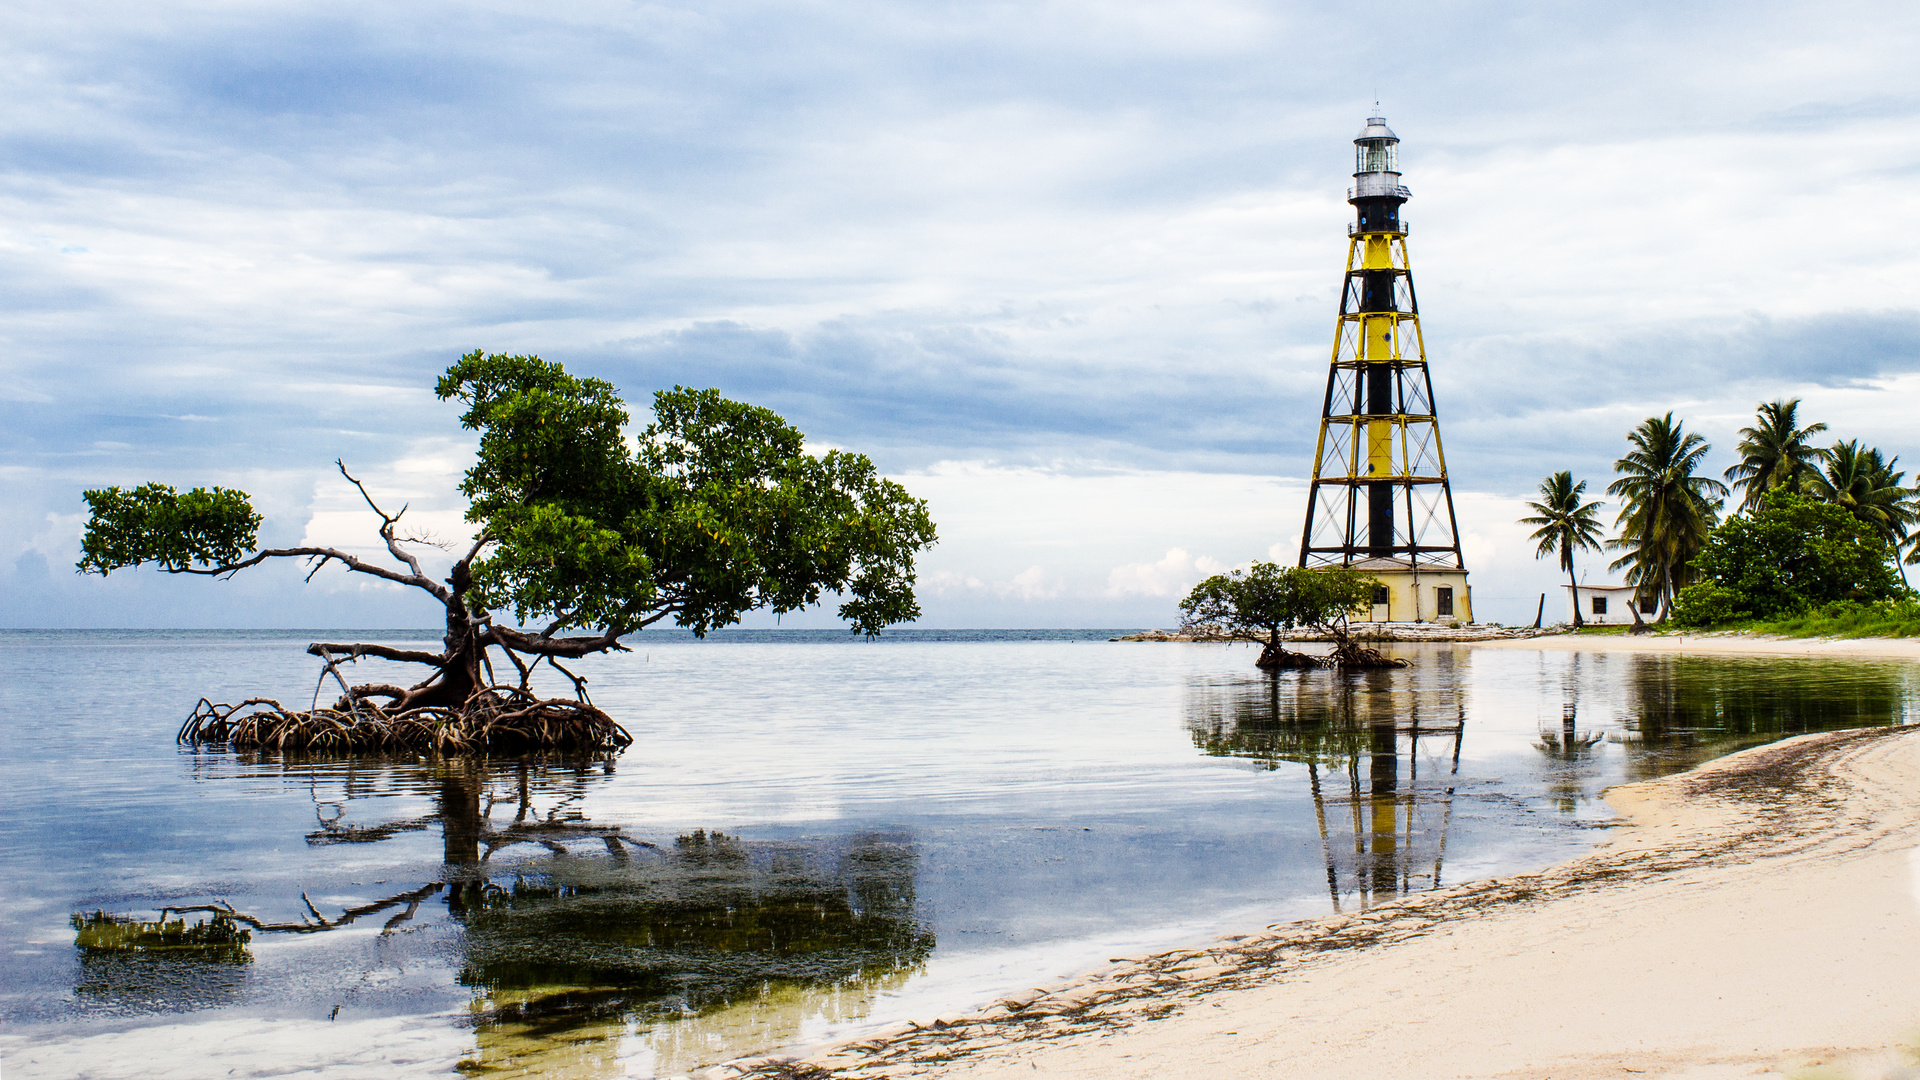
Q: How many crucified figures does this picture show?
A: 0